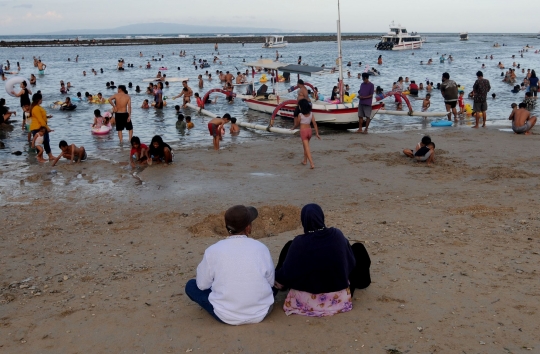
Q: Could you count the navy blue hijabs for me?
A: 1